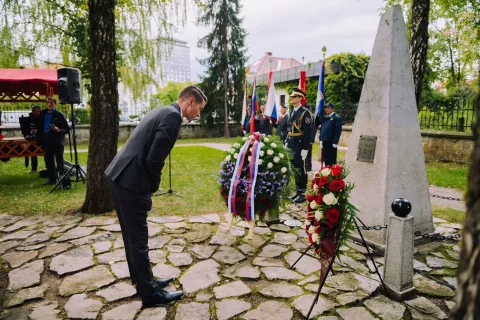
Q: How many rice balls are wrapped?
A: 0